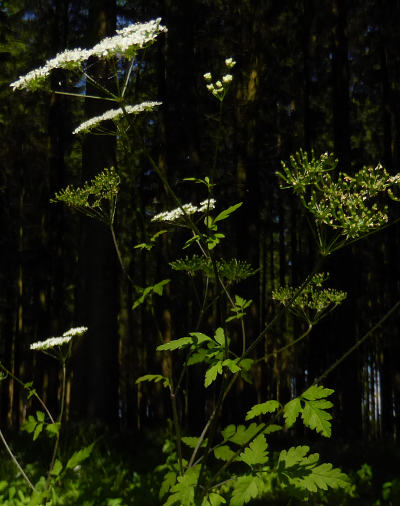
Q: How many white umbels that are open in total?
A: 4